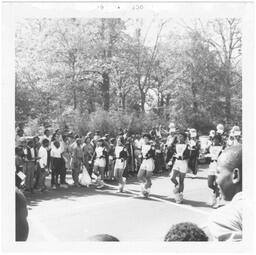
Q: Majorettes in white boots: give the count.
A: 5